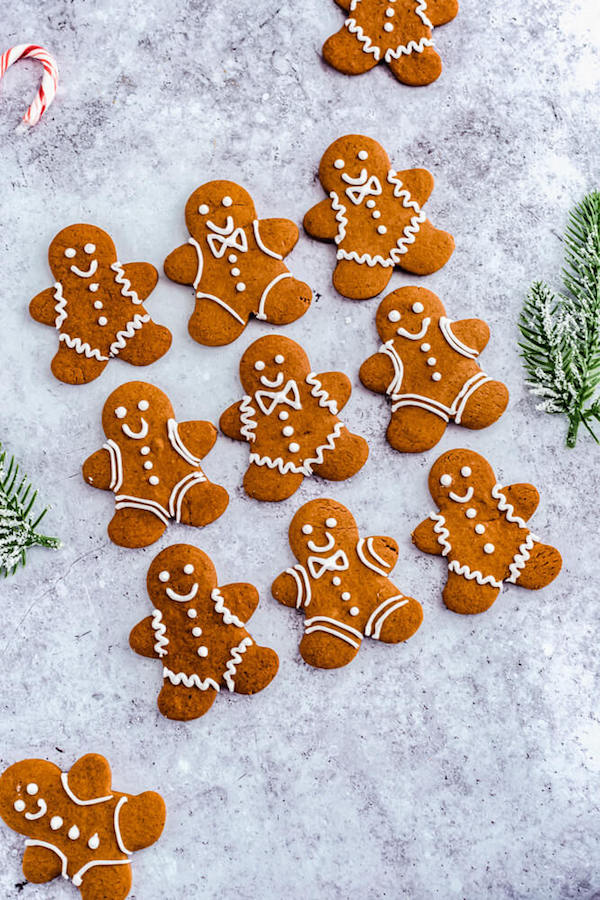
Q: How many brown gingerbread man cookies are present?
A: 11